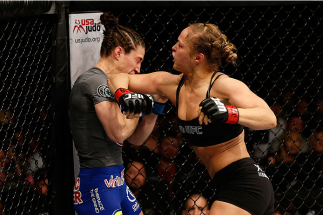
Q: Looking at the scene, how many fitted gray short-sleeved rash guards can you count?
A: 1